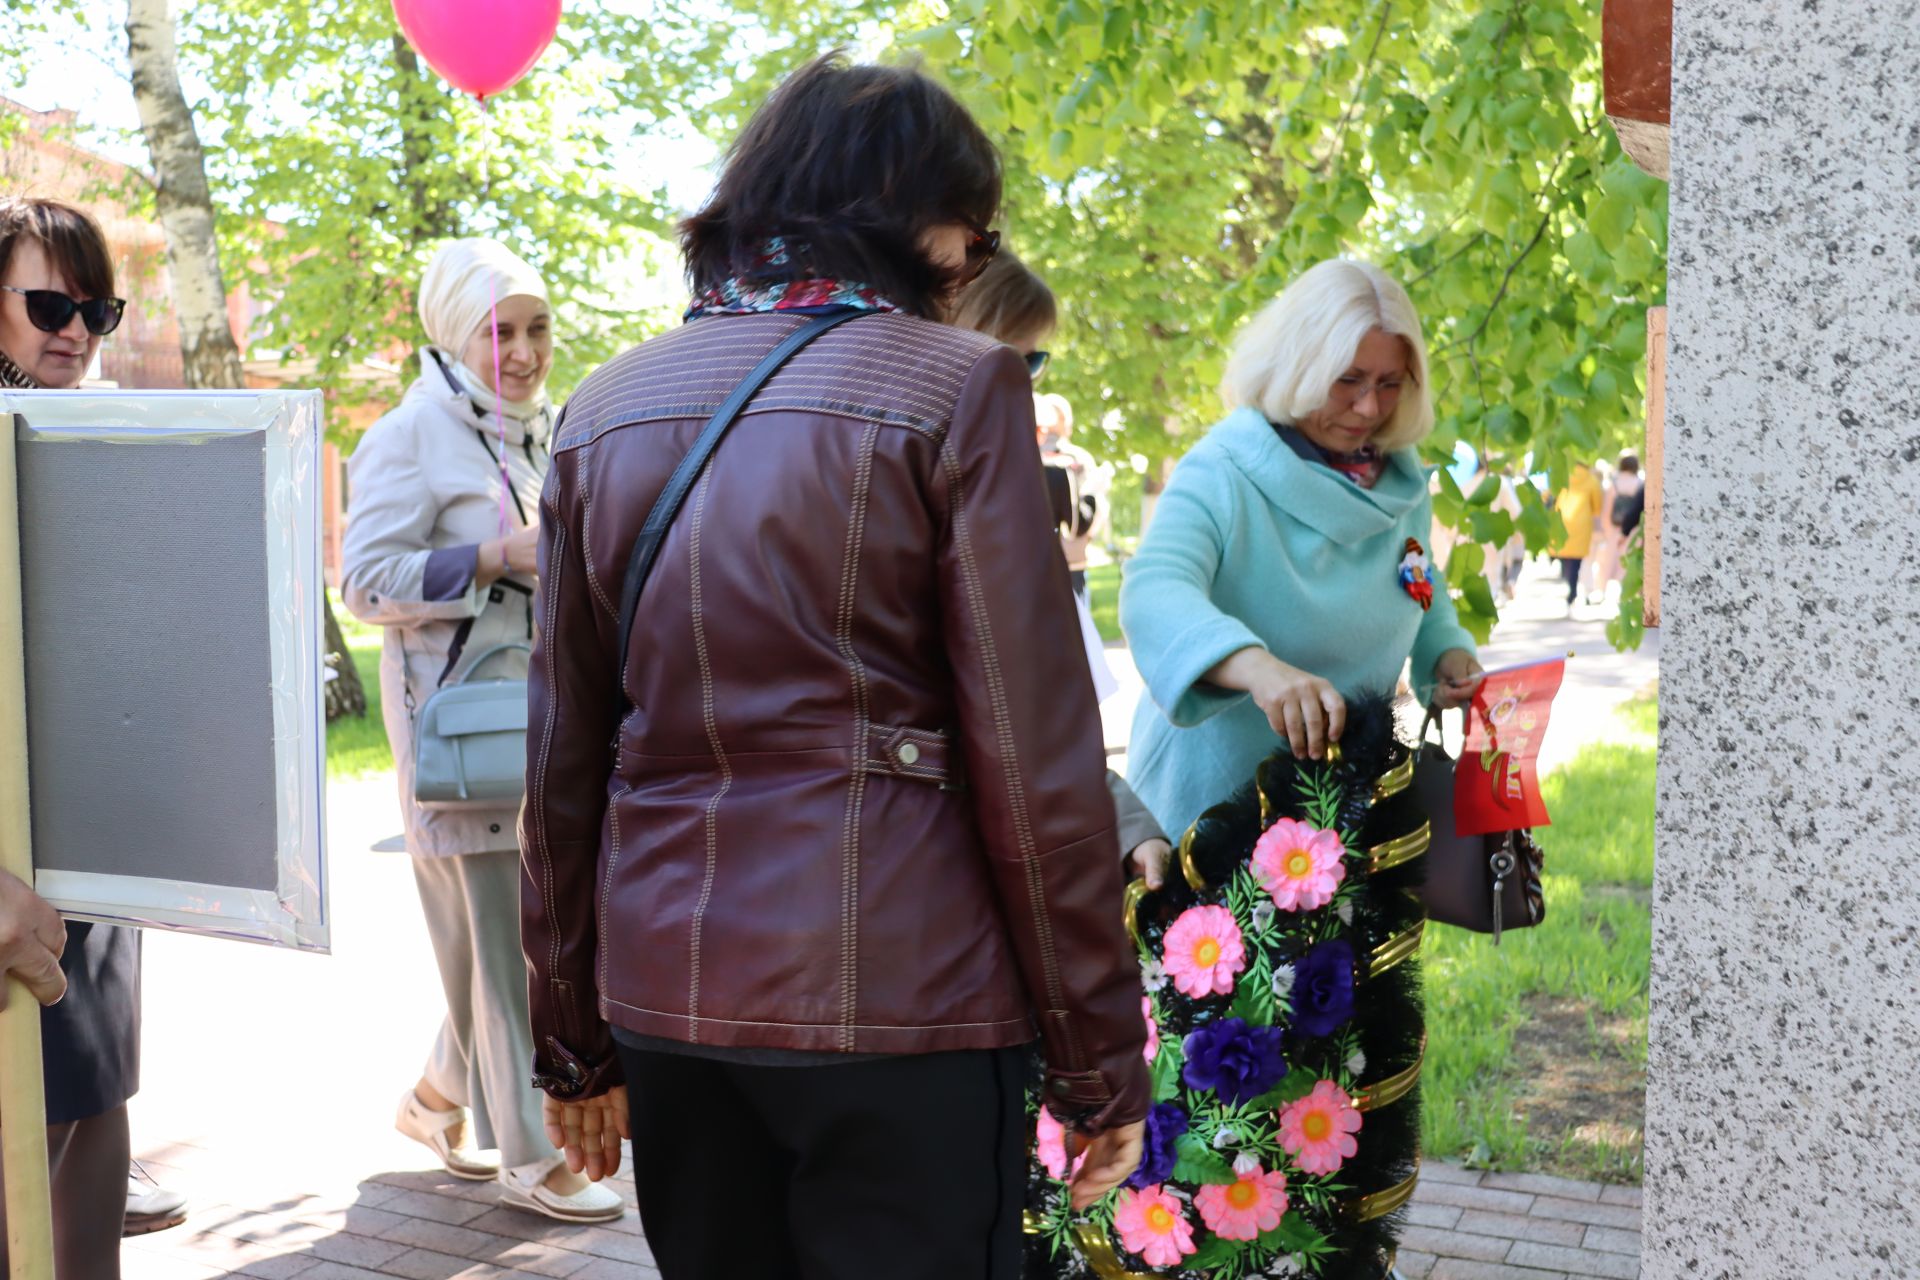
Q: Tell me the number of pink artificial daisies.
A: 7